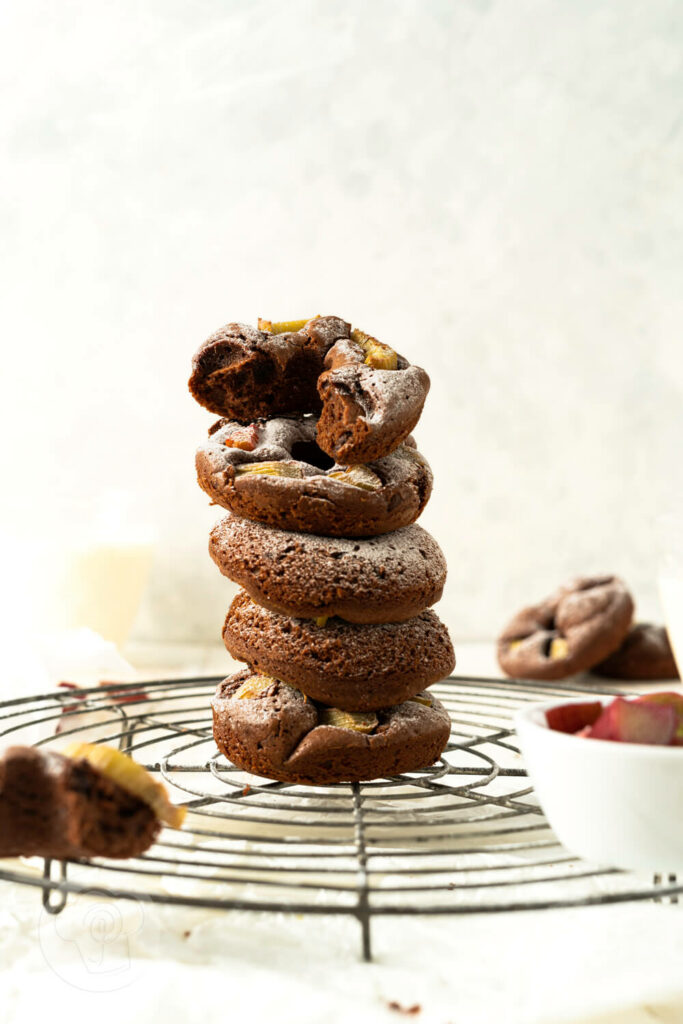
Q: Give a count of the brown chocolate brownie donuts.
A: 8